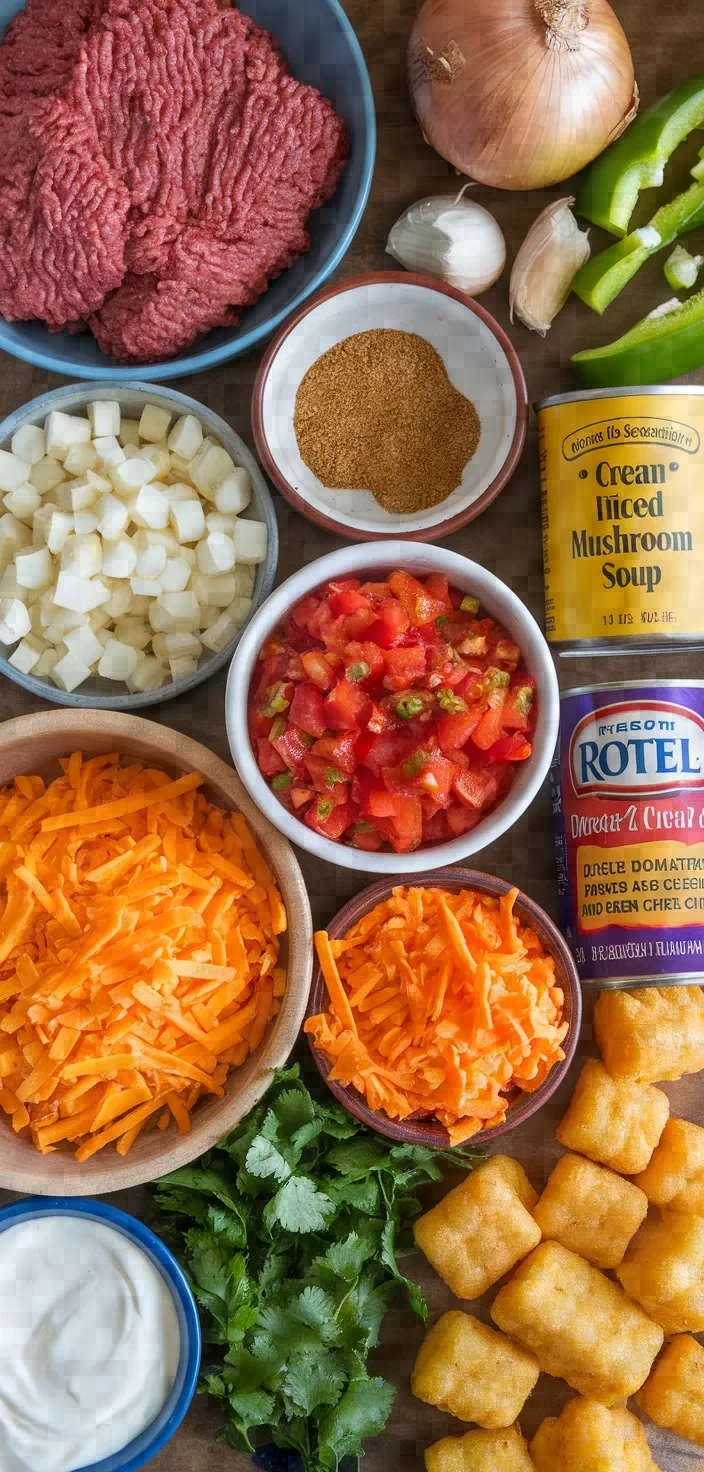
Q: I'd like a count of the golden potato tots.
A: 11